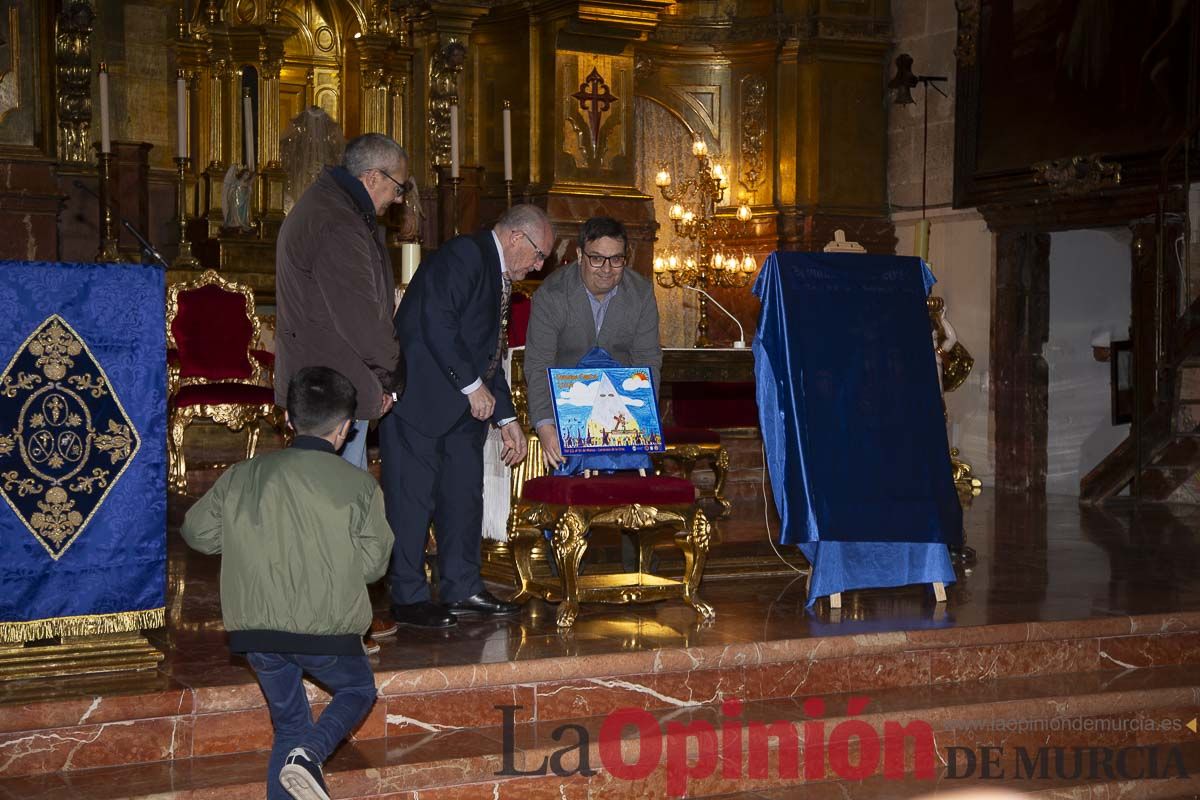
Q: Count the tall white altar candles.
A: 5